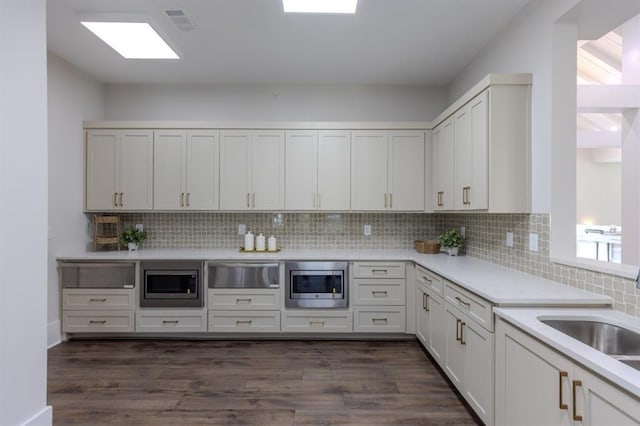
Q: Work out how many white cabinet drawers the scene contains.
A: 11